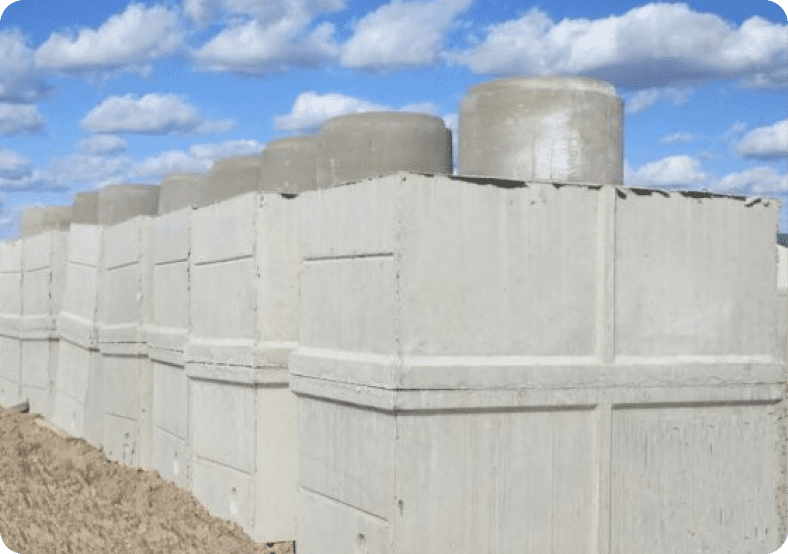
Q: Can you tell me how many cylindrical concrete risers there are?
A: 8